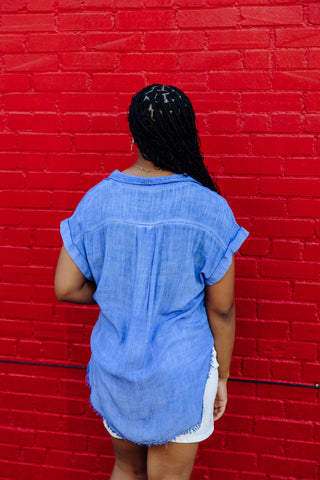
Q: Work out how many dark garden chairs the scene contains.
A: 0